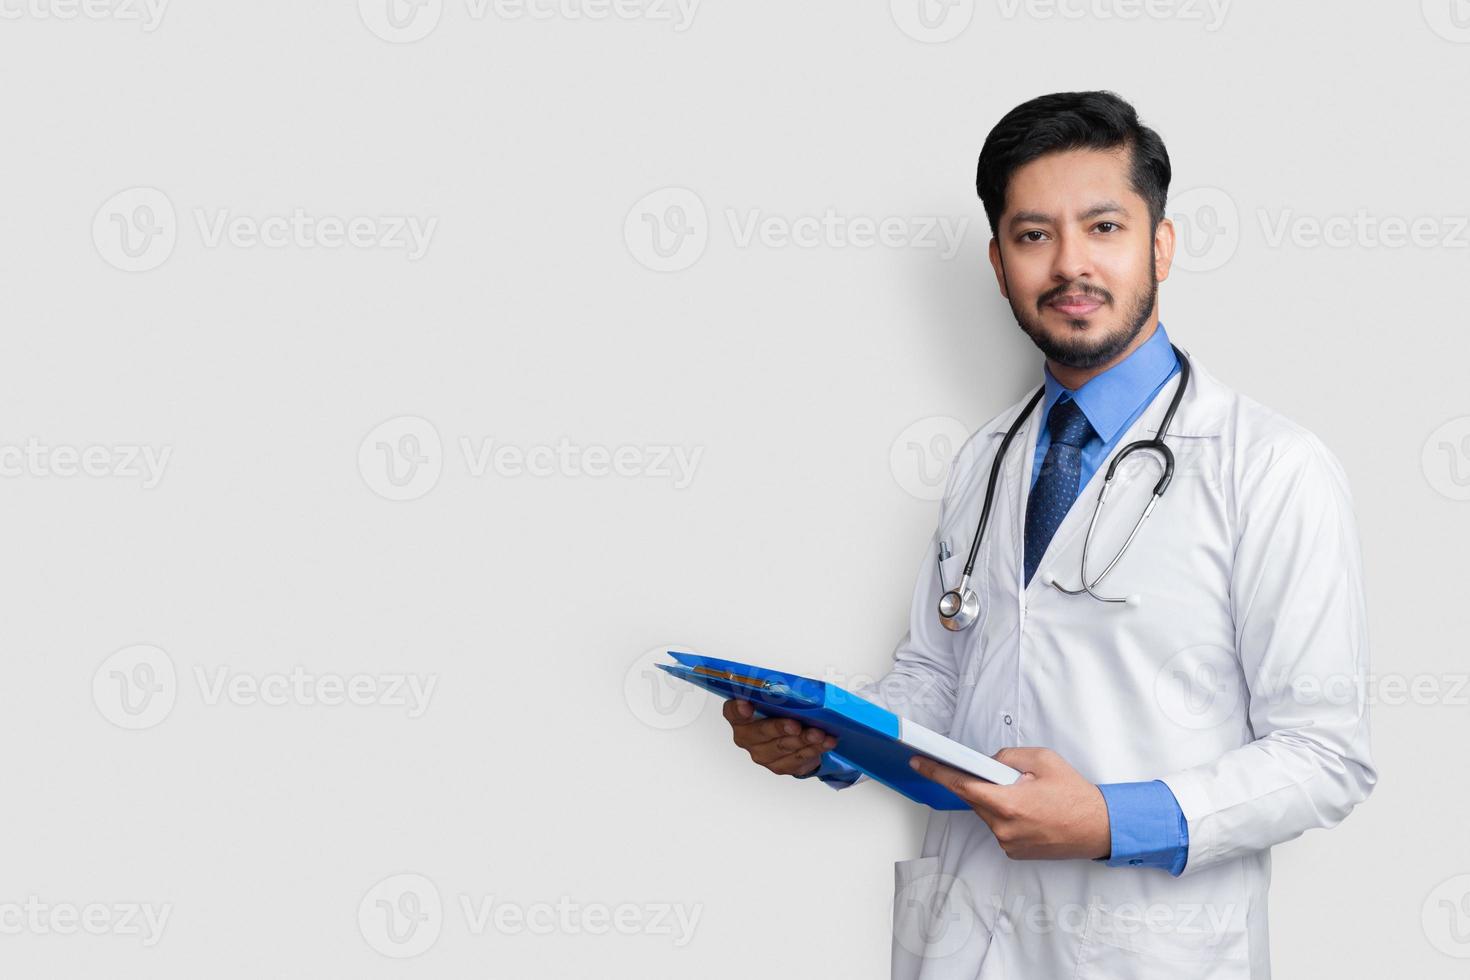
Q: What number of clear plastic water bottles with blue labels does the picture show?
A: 0